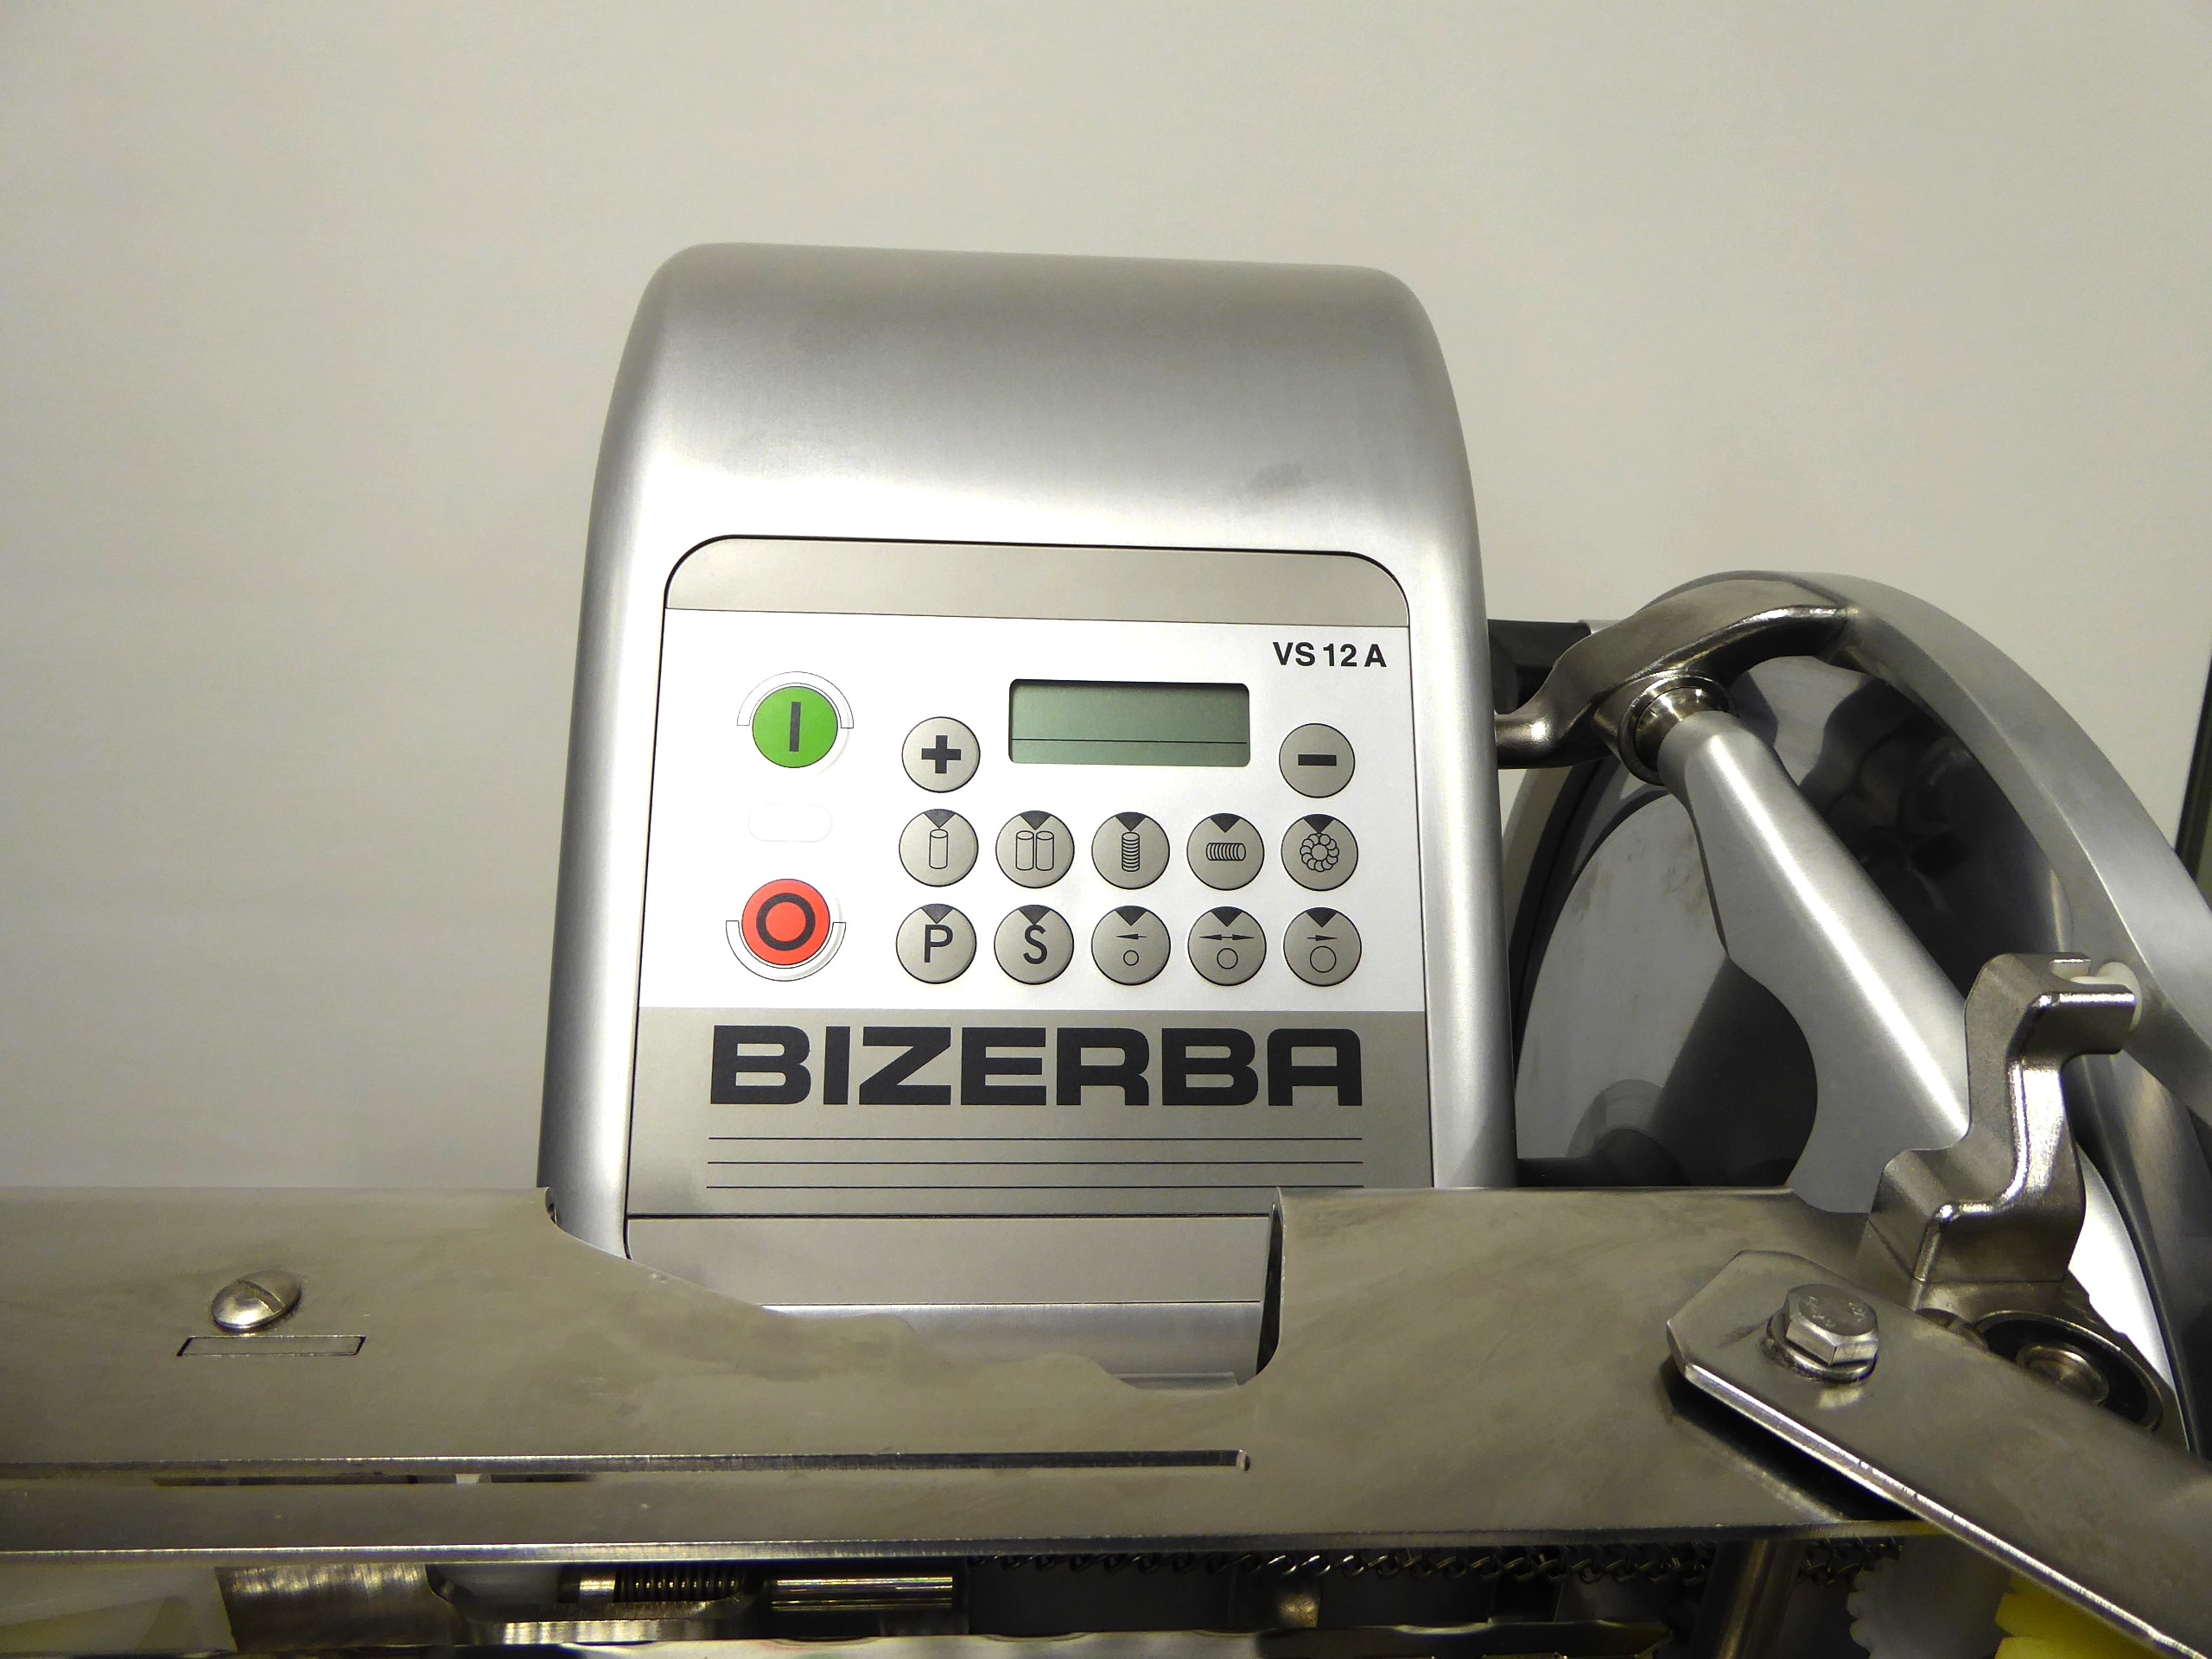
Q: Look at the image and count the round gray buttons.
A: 12